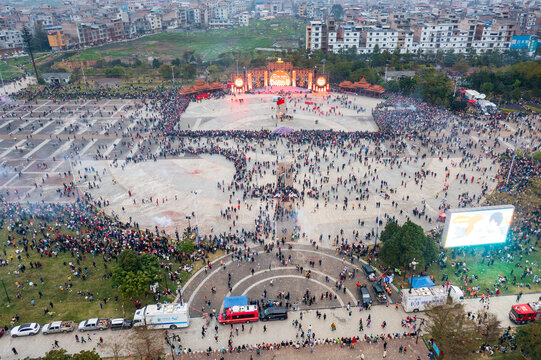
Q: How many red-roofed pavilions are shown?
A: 2